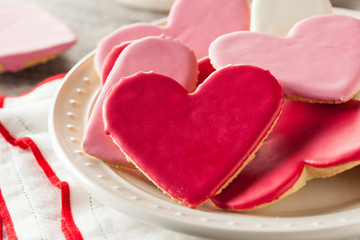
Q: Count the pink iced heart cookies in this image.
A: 4